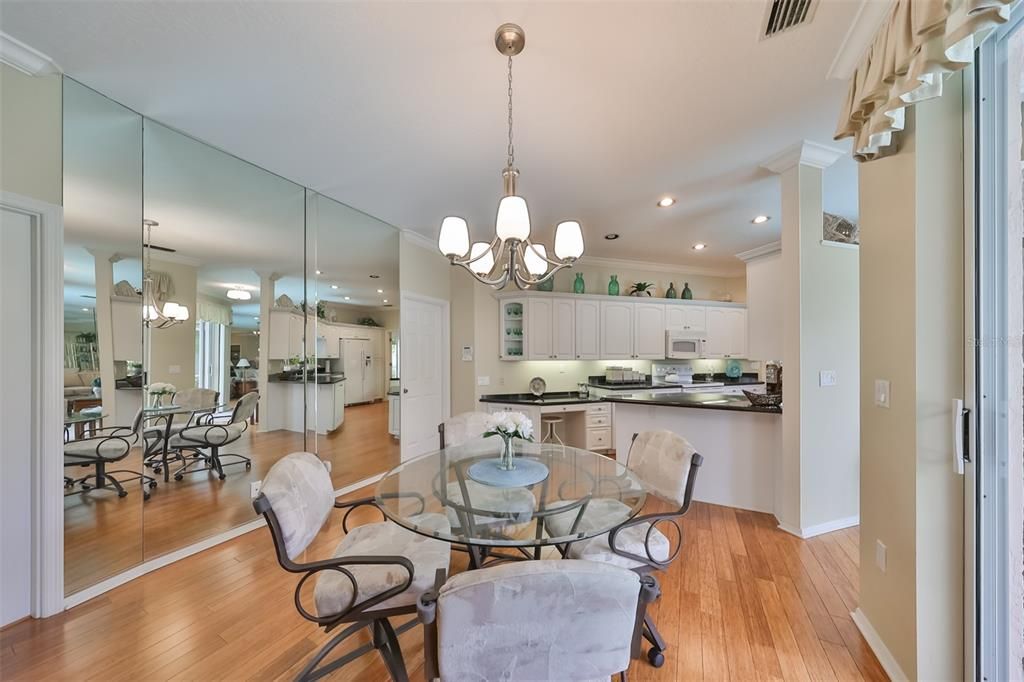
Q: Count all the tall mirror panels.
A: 3